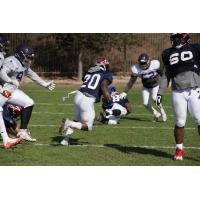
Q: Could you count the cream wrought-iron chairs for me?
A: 0